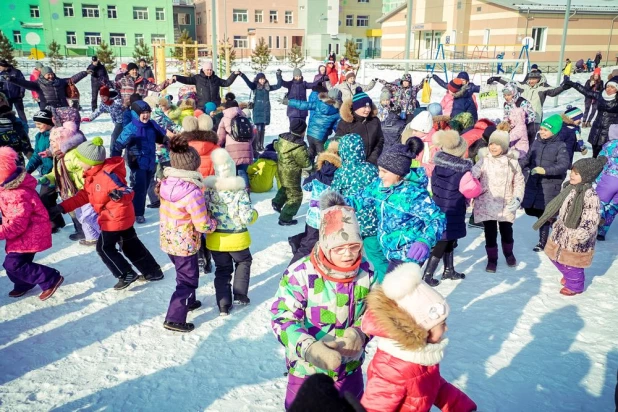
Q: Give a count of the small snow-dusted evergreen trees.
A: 9